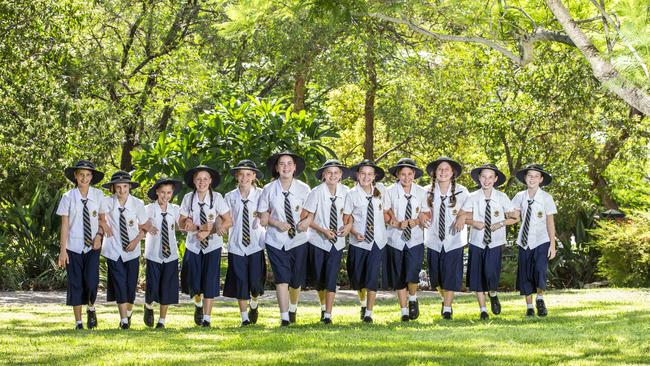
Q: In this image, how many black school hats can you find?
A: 12